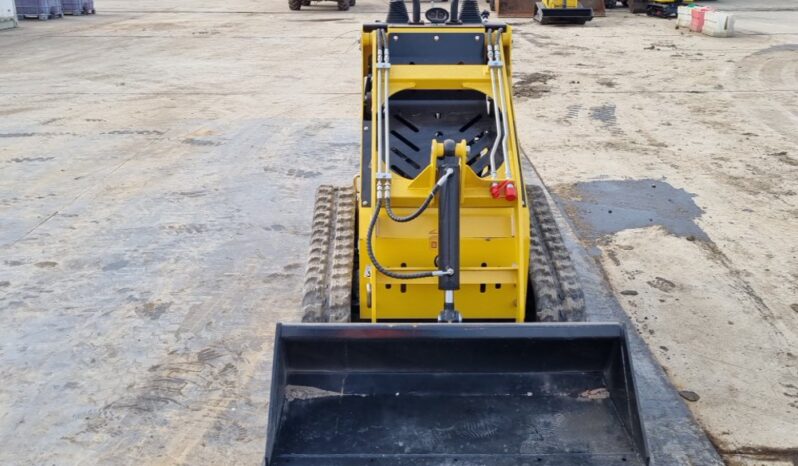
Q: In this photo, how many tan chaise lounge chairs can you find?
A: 0